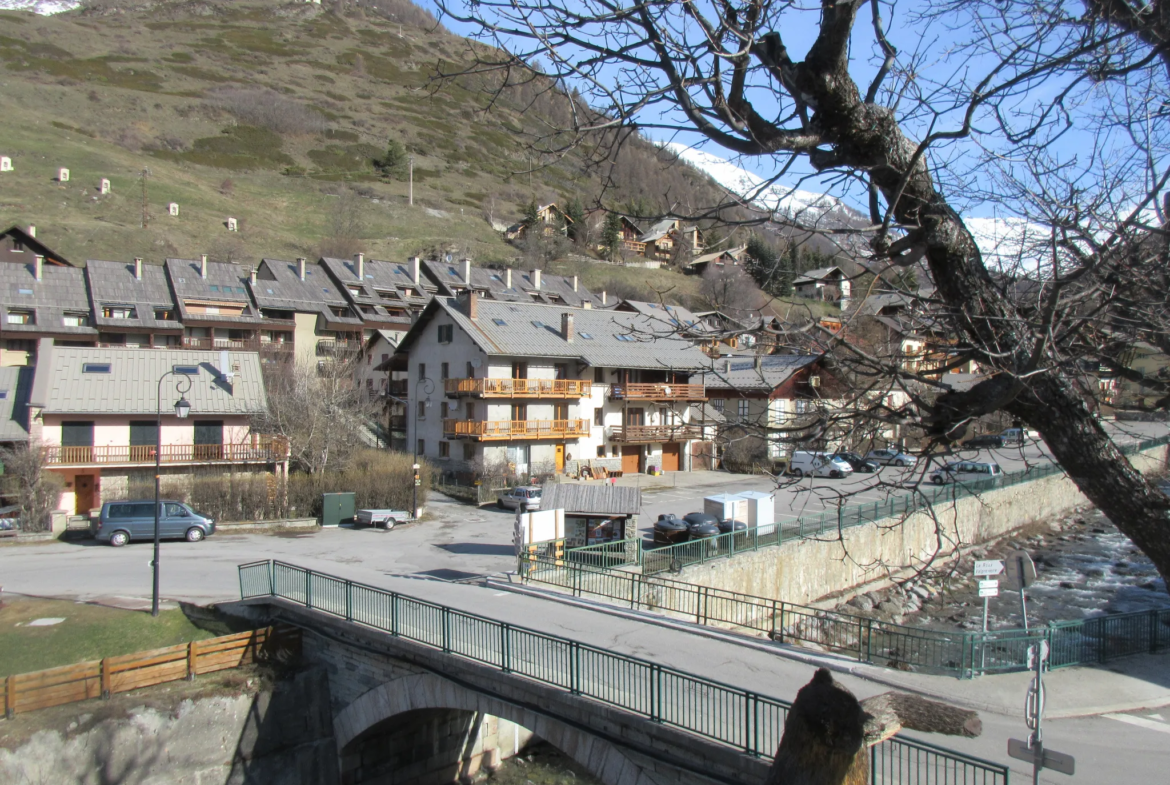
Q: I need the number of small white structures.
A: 5